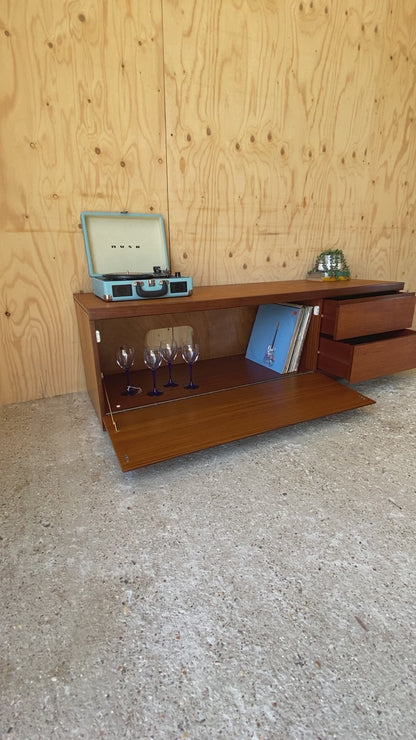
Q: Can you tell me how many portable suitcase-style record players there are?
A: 1